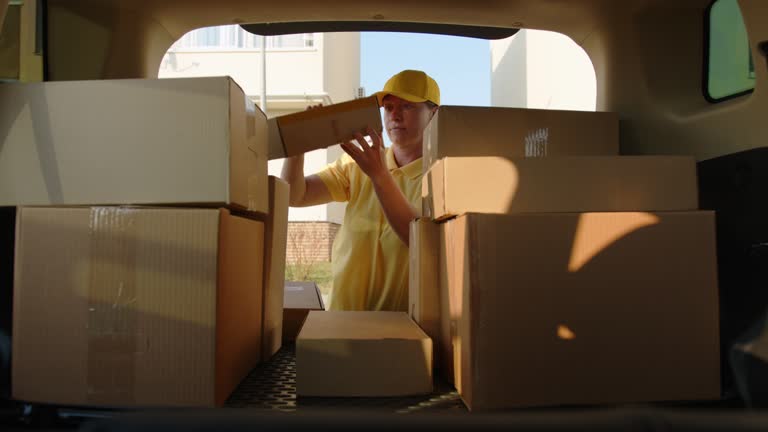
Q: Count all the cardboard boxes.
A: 10